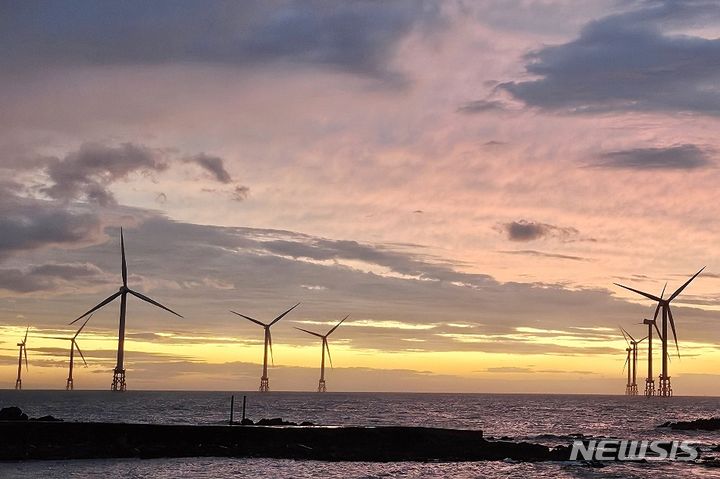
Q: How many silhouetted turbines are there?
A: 9